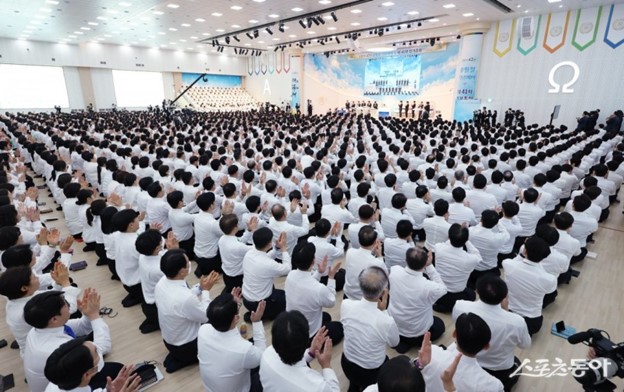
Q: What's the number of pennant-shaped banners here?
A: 11